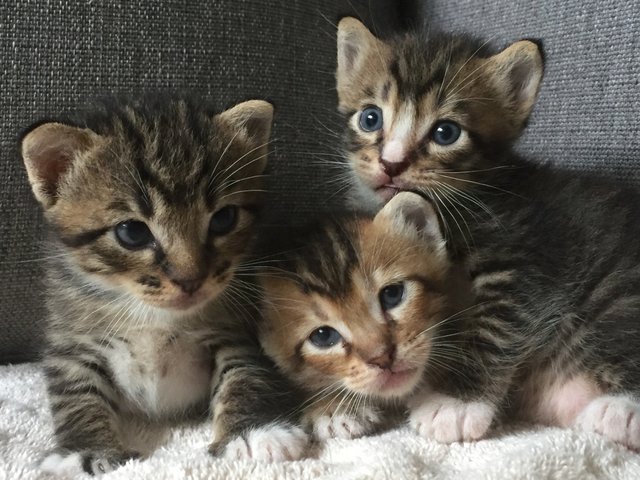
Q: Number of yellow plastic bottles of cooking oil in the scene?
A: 0